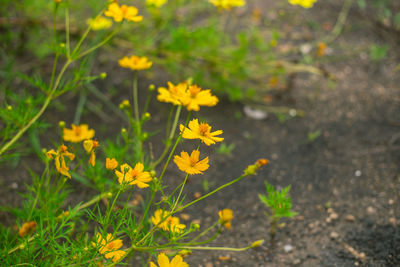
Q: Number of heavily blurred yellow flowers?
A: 4